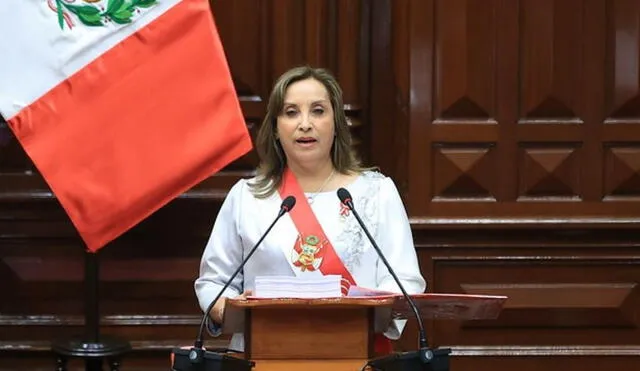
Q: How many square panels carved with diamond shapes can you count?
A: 3